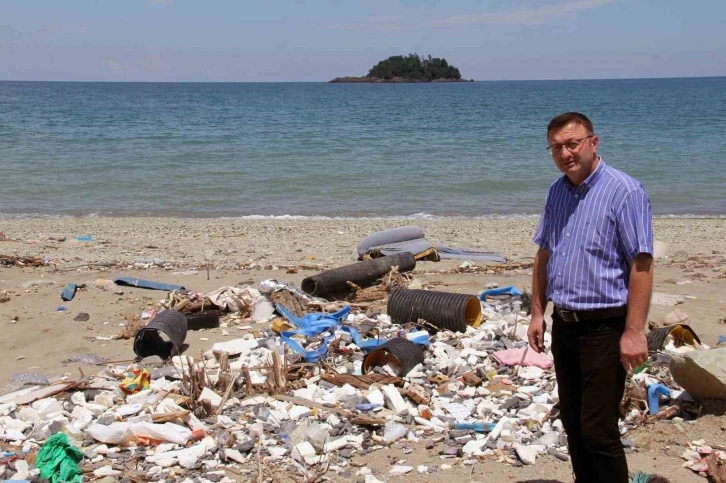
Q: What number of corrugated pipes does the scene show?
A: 5